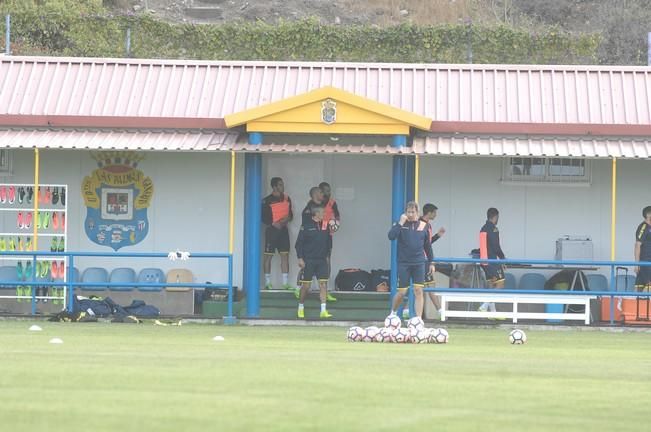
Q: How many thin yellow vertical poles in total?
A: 4